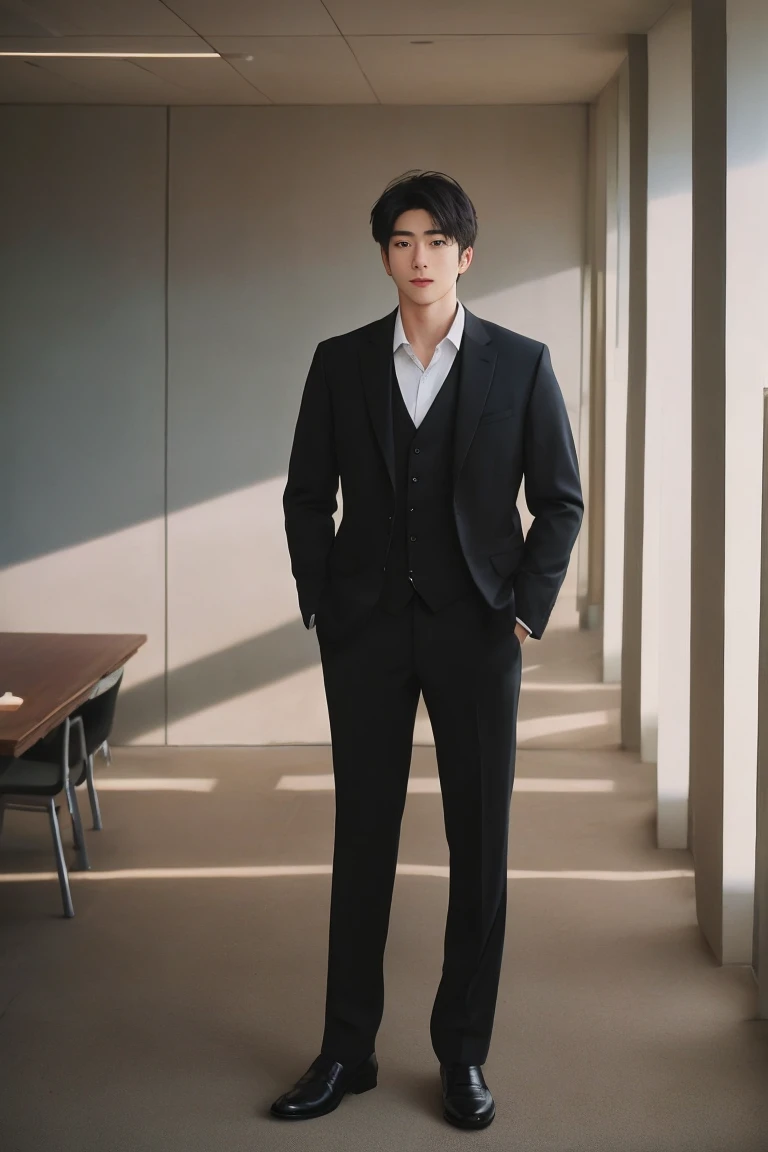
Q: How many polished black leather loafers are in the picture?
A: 2